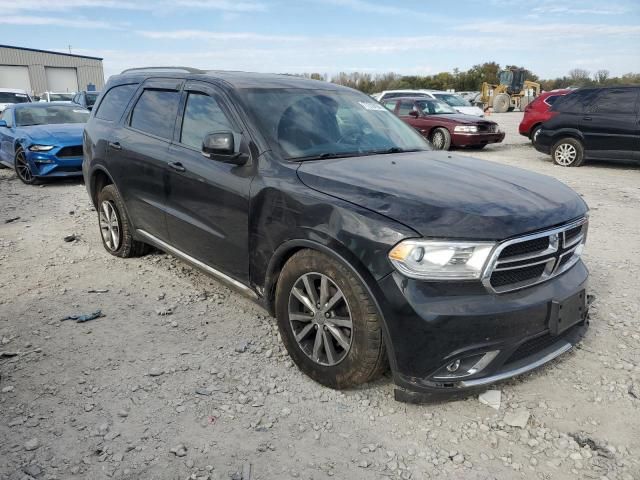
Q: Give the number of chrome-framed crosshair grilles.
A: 1